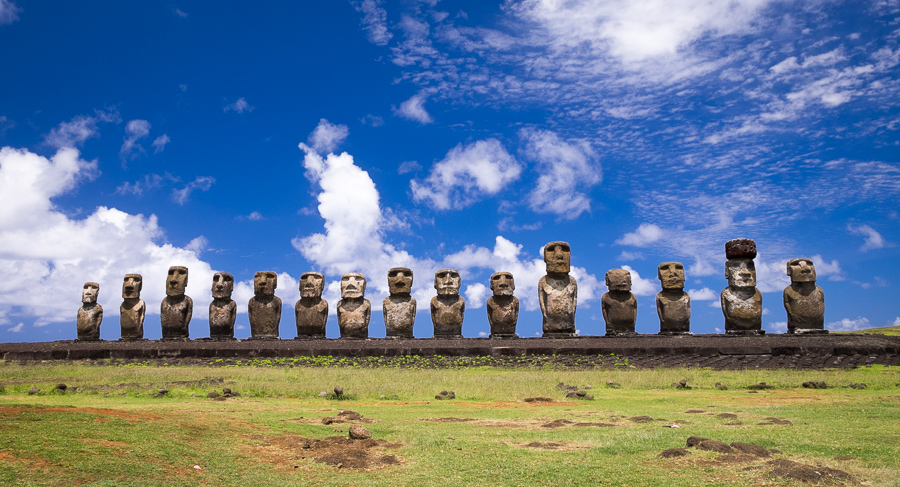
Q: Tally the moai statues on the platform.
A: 15